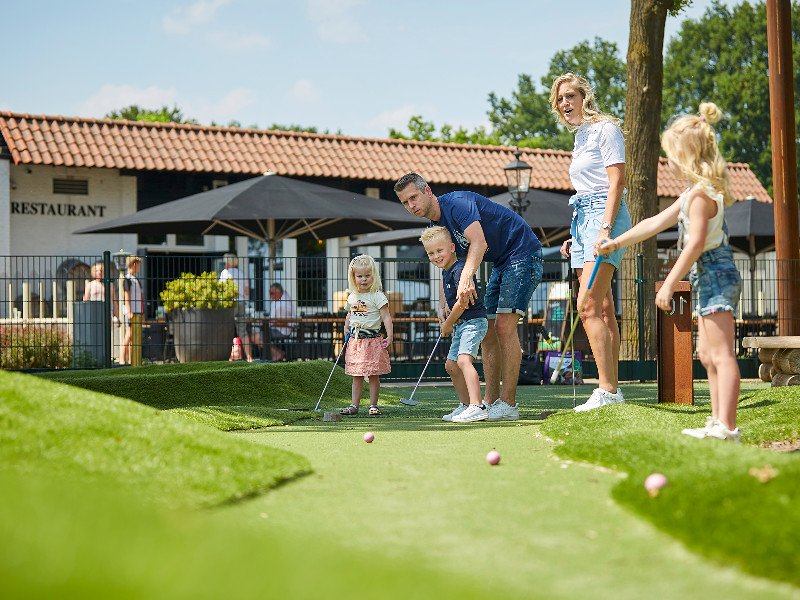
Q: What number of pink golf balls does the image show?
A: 3